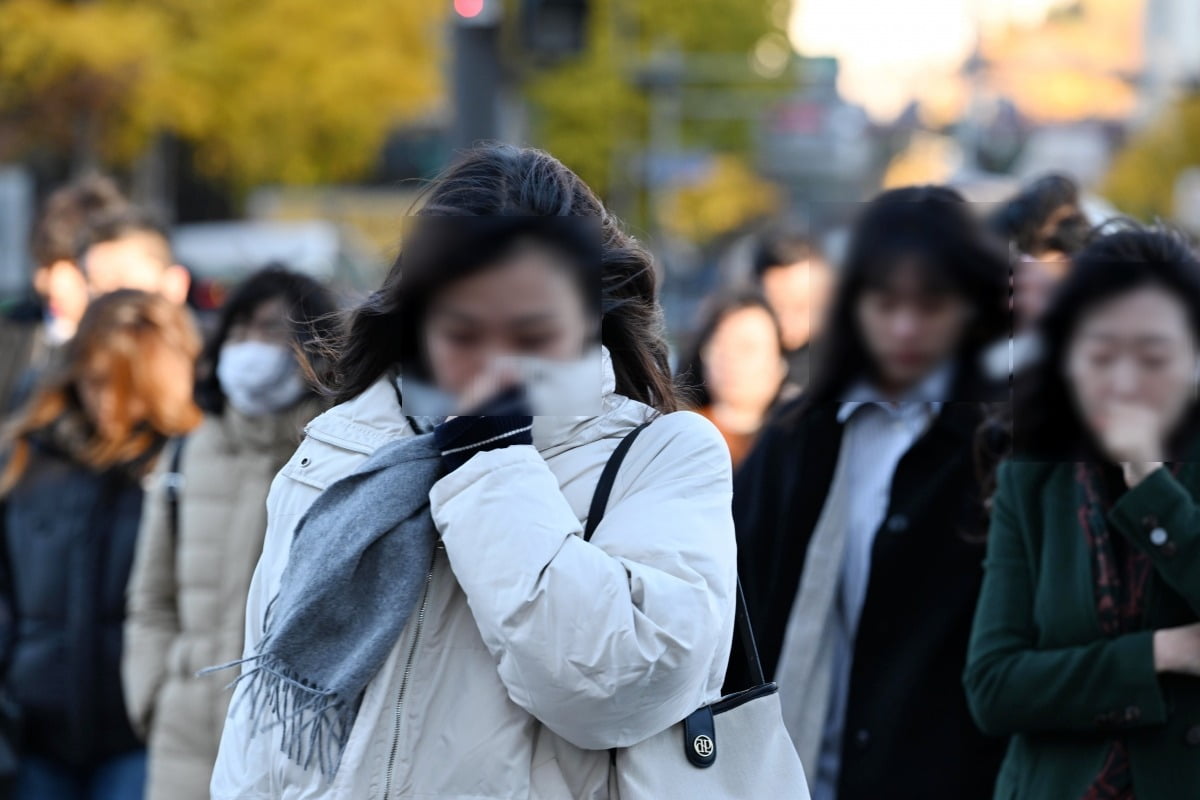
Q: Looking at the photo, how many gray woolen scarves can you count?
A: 1